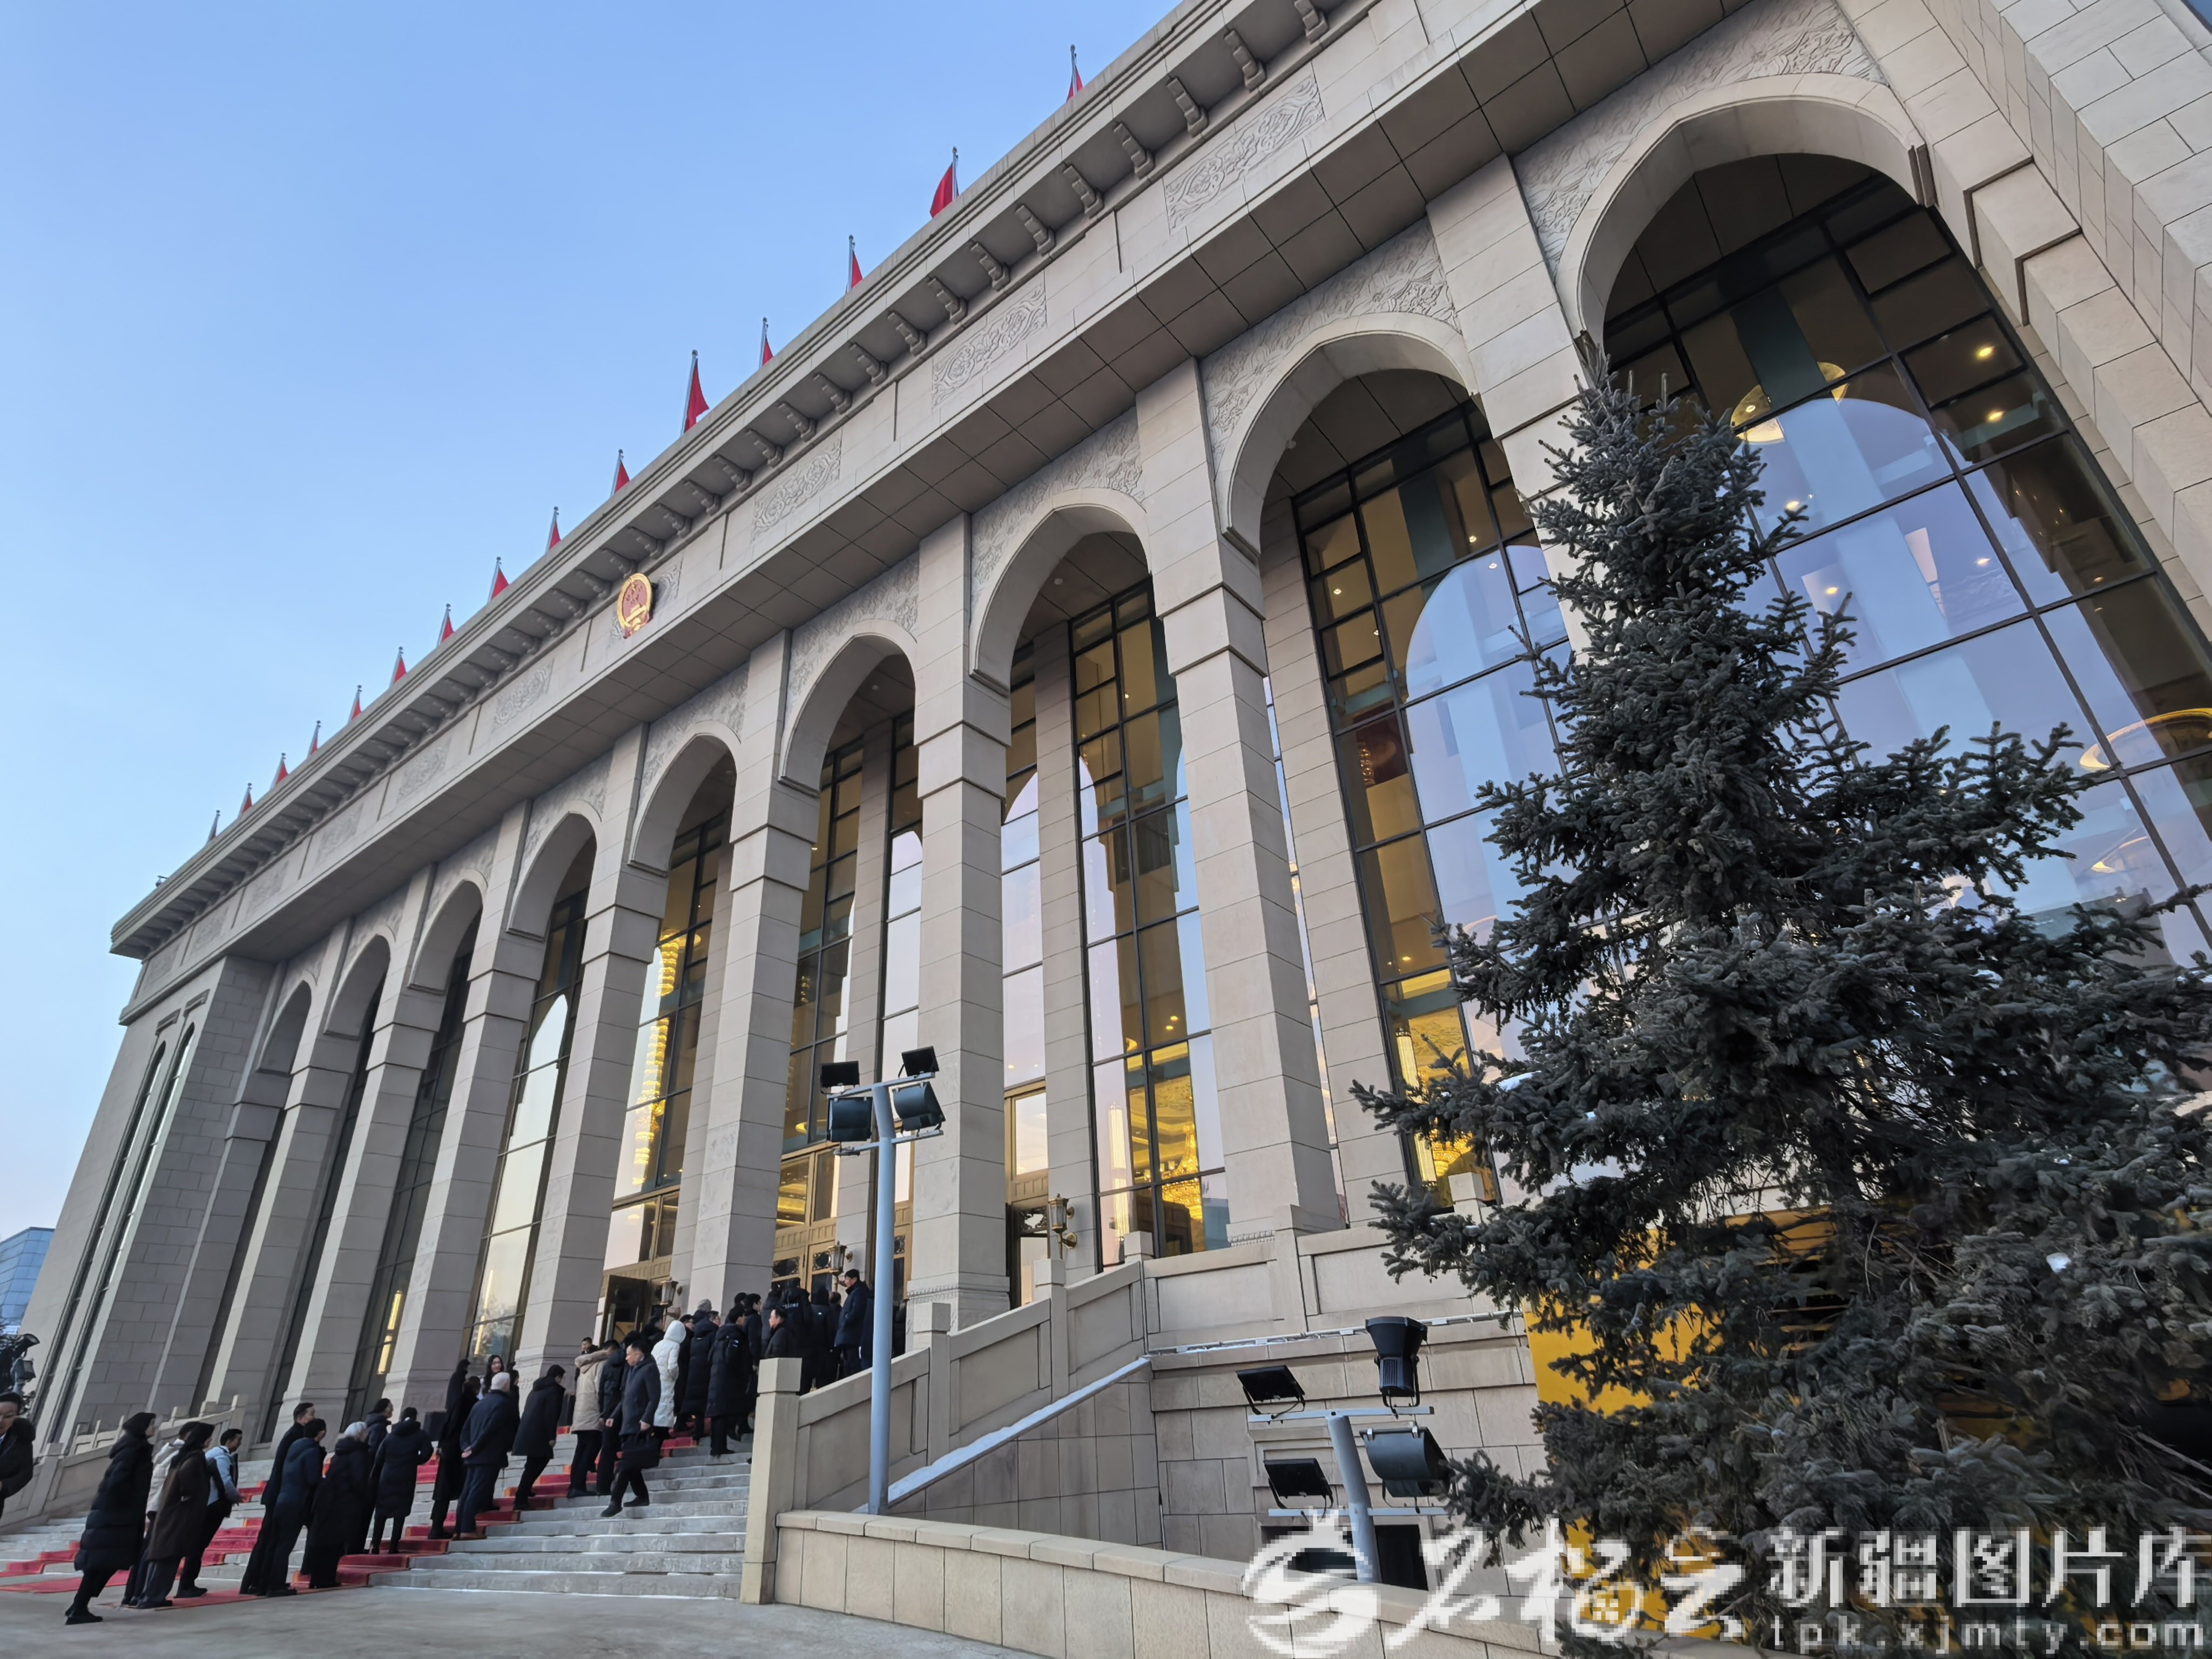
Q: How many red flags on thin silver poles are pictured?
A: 15